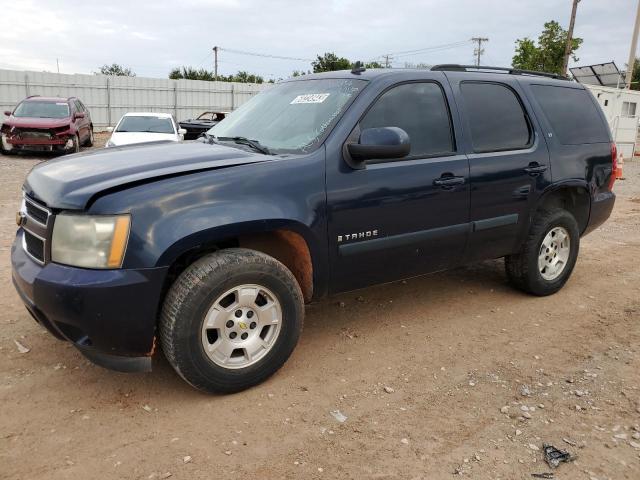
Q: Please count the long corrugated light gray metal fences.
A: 1